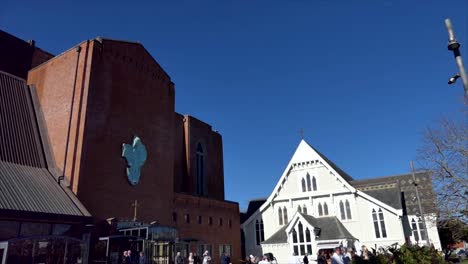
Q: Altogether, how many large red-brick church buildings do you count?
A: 1